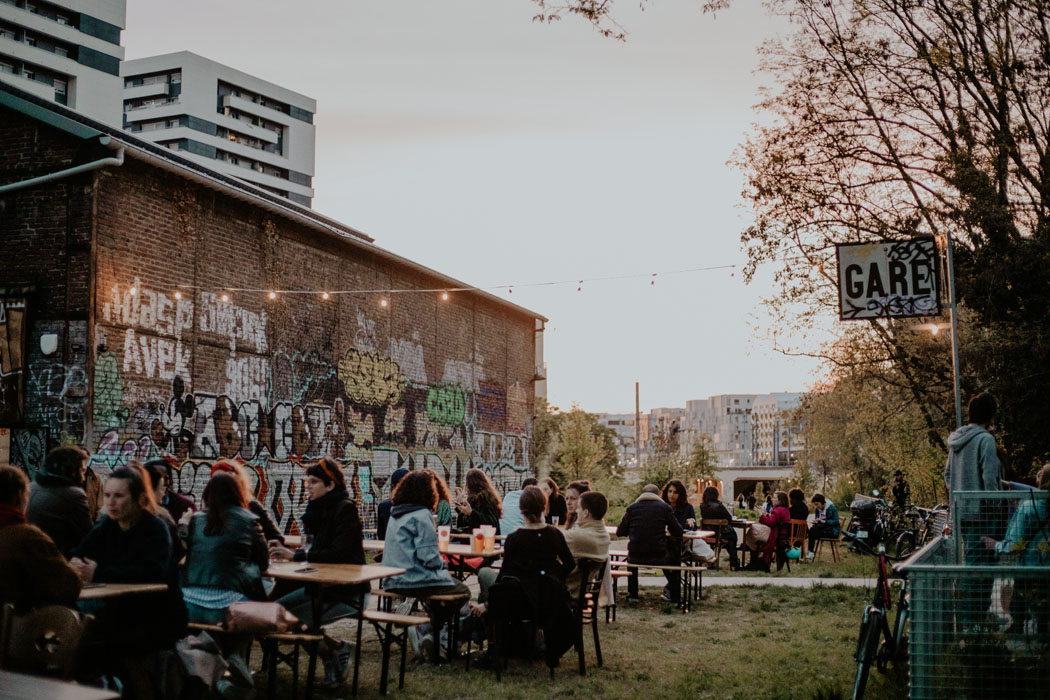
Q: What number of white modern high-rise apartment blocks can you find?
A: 2